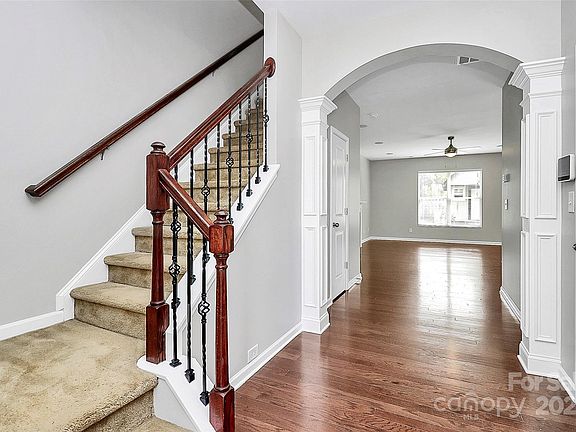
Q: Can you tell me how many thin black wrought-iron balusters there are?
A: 12